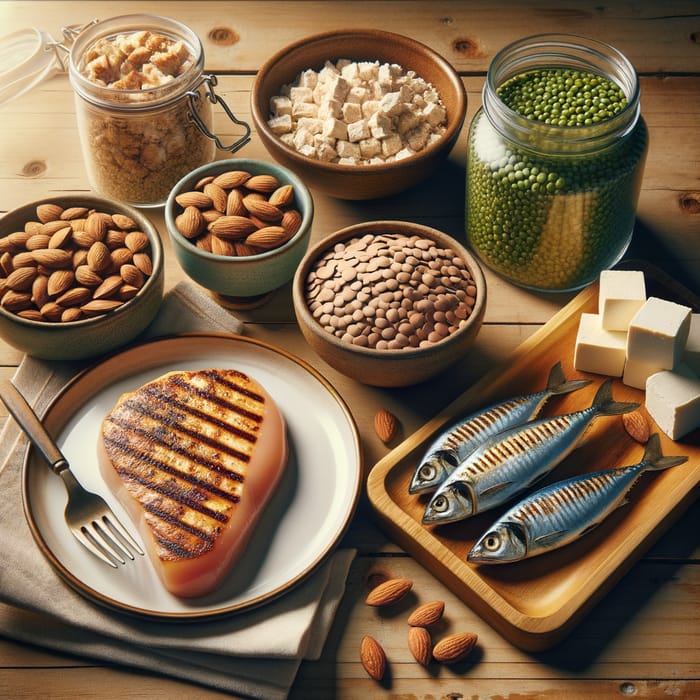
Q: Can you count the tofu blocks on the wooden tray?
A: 5